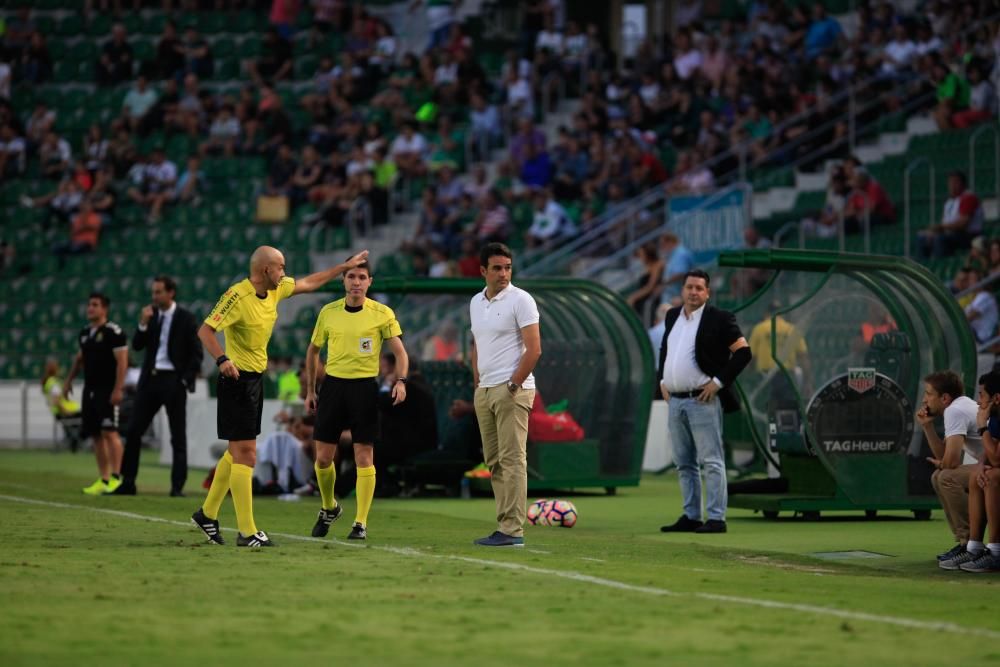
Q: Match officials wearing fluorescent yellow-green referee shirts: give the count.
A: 2